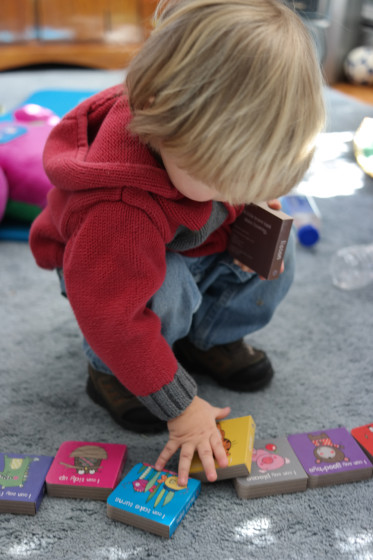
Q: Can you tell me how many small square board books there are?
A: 8